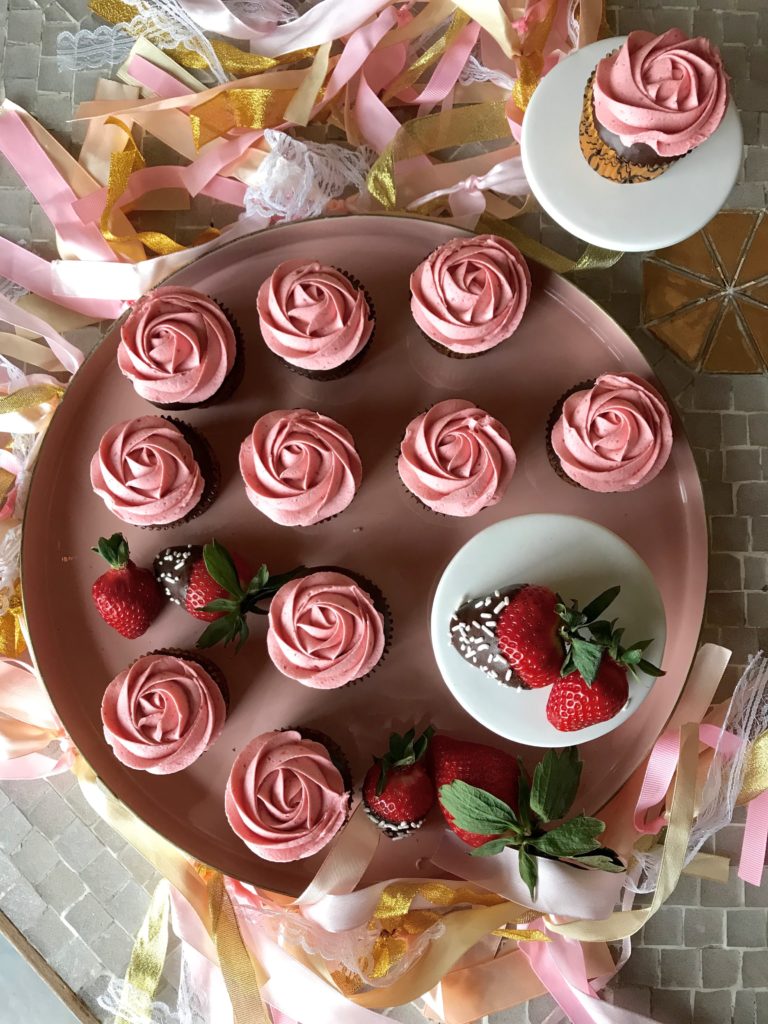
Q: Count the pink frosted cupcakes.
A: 11